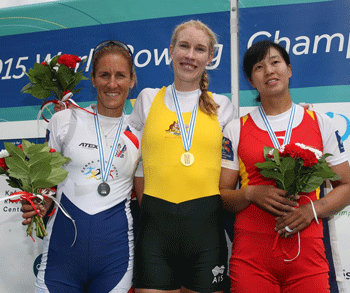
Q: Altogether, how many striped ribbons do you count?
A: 3